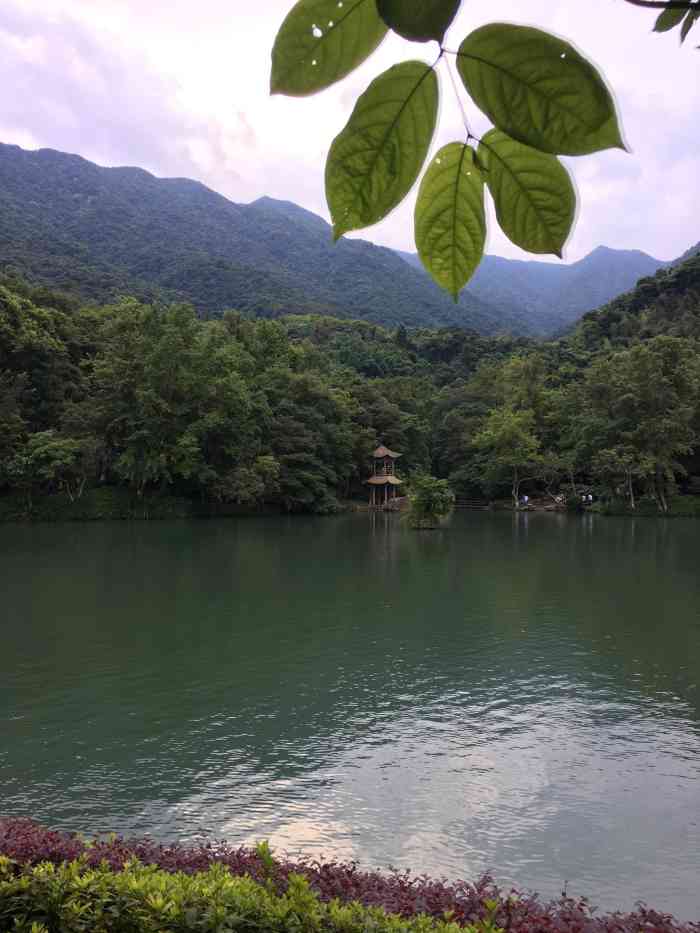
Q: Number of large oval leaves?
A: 6